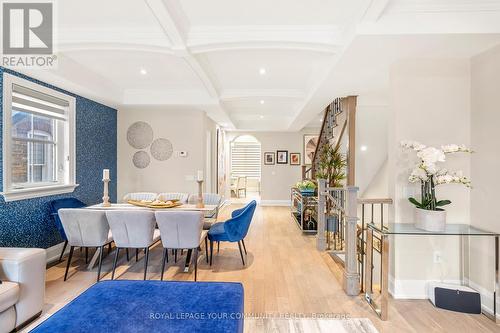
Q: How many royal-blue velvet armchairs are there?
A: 2